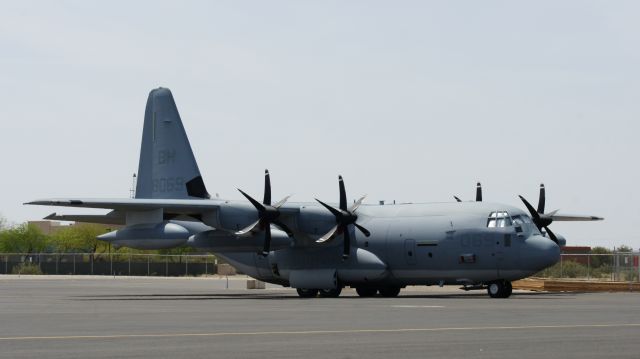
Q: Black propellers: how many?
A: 4